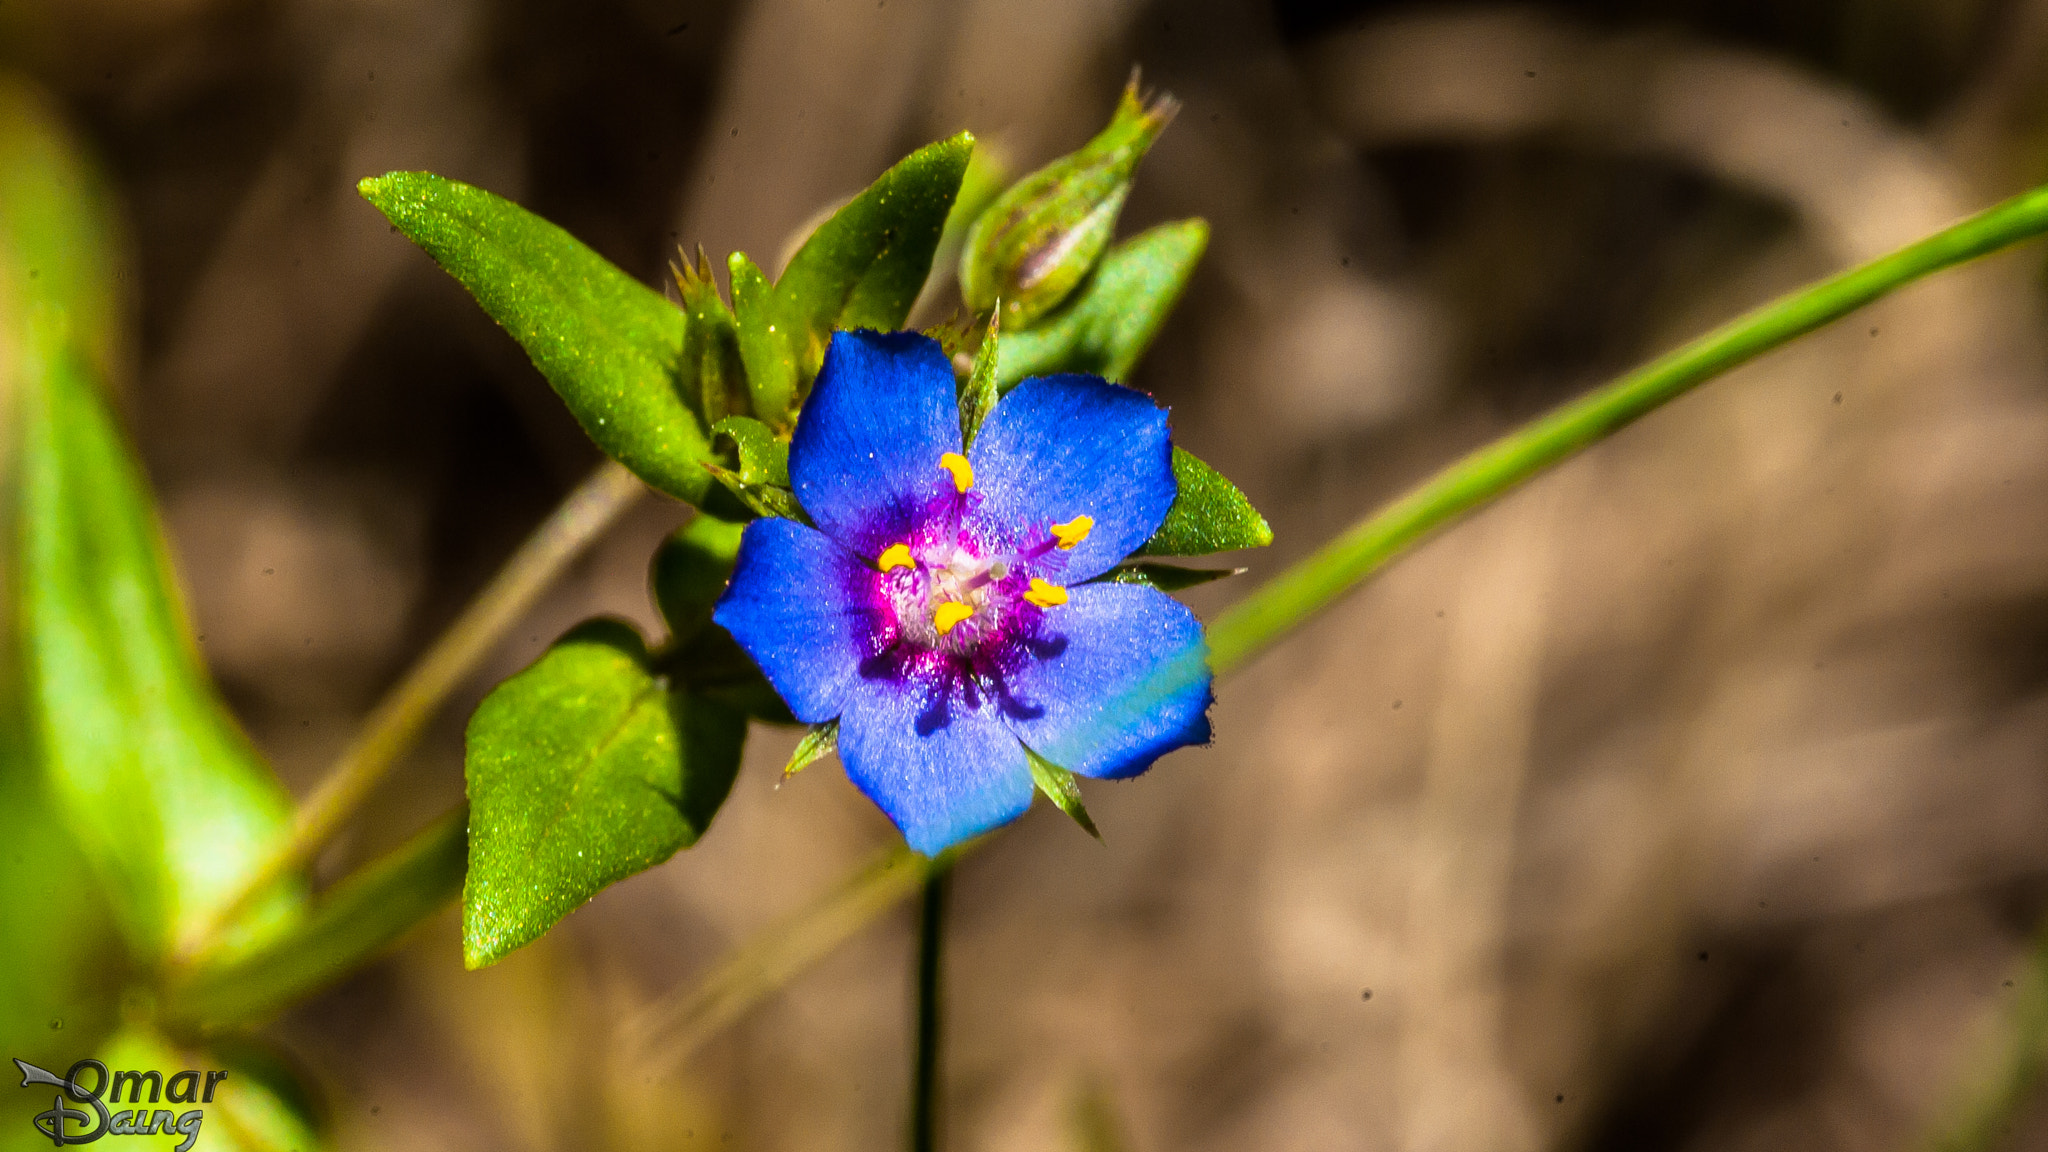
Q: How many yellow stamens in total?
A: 5